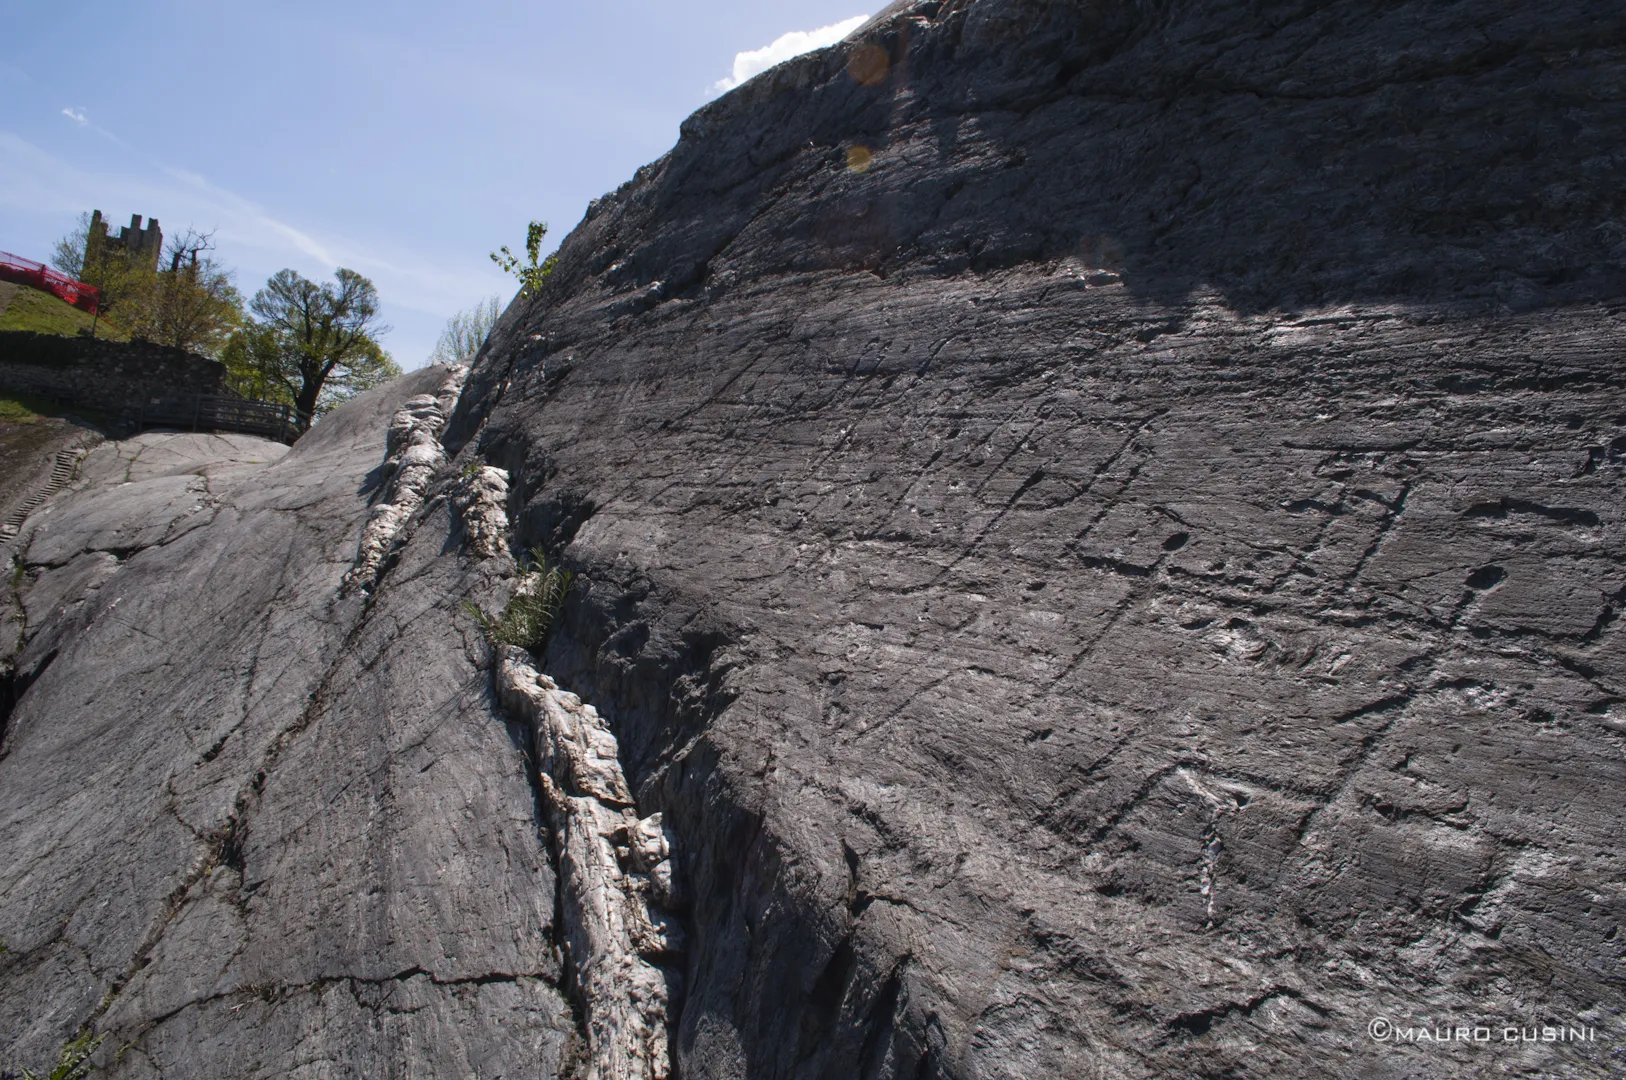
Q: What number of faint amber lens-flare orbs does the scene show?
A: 2